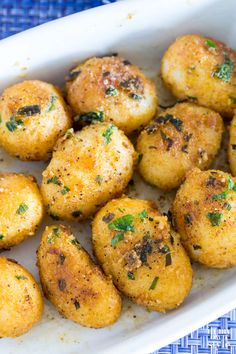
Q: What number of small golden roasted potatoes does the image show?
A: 11